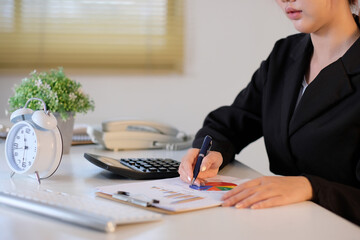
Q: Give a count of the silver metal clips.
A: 1